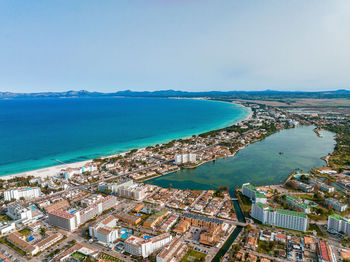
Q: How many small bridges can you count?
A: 2